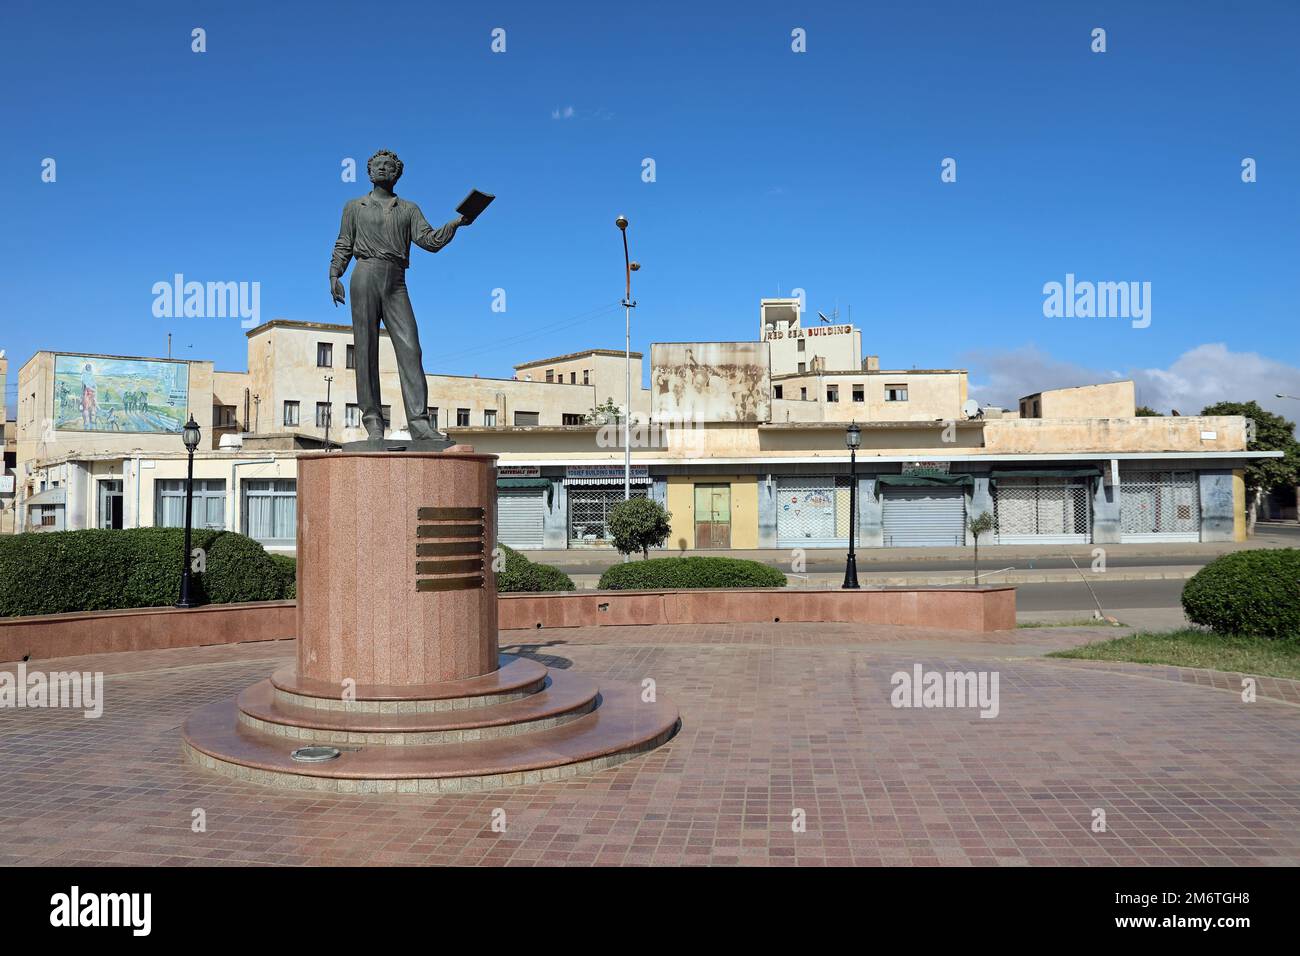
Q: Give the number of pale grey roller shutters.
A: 2